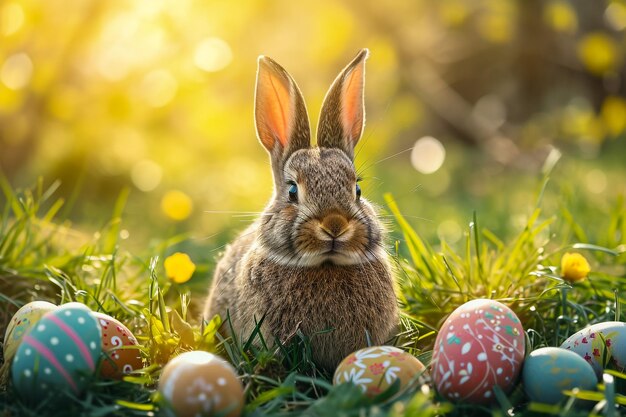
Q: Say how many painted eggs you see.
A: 8